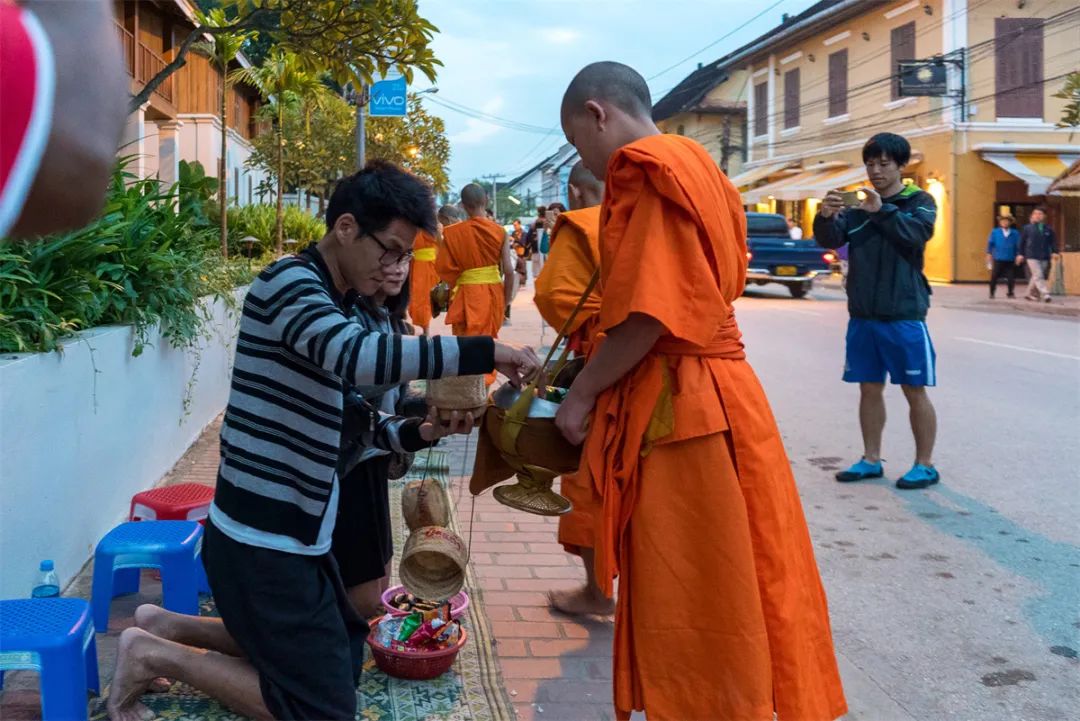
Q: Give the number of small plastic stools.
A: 3